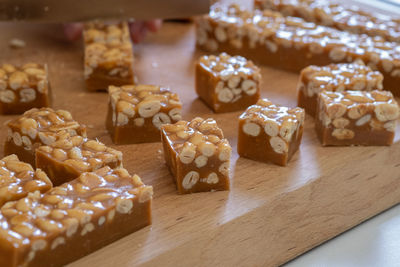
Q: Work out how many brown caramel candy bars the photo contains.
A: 14